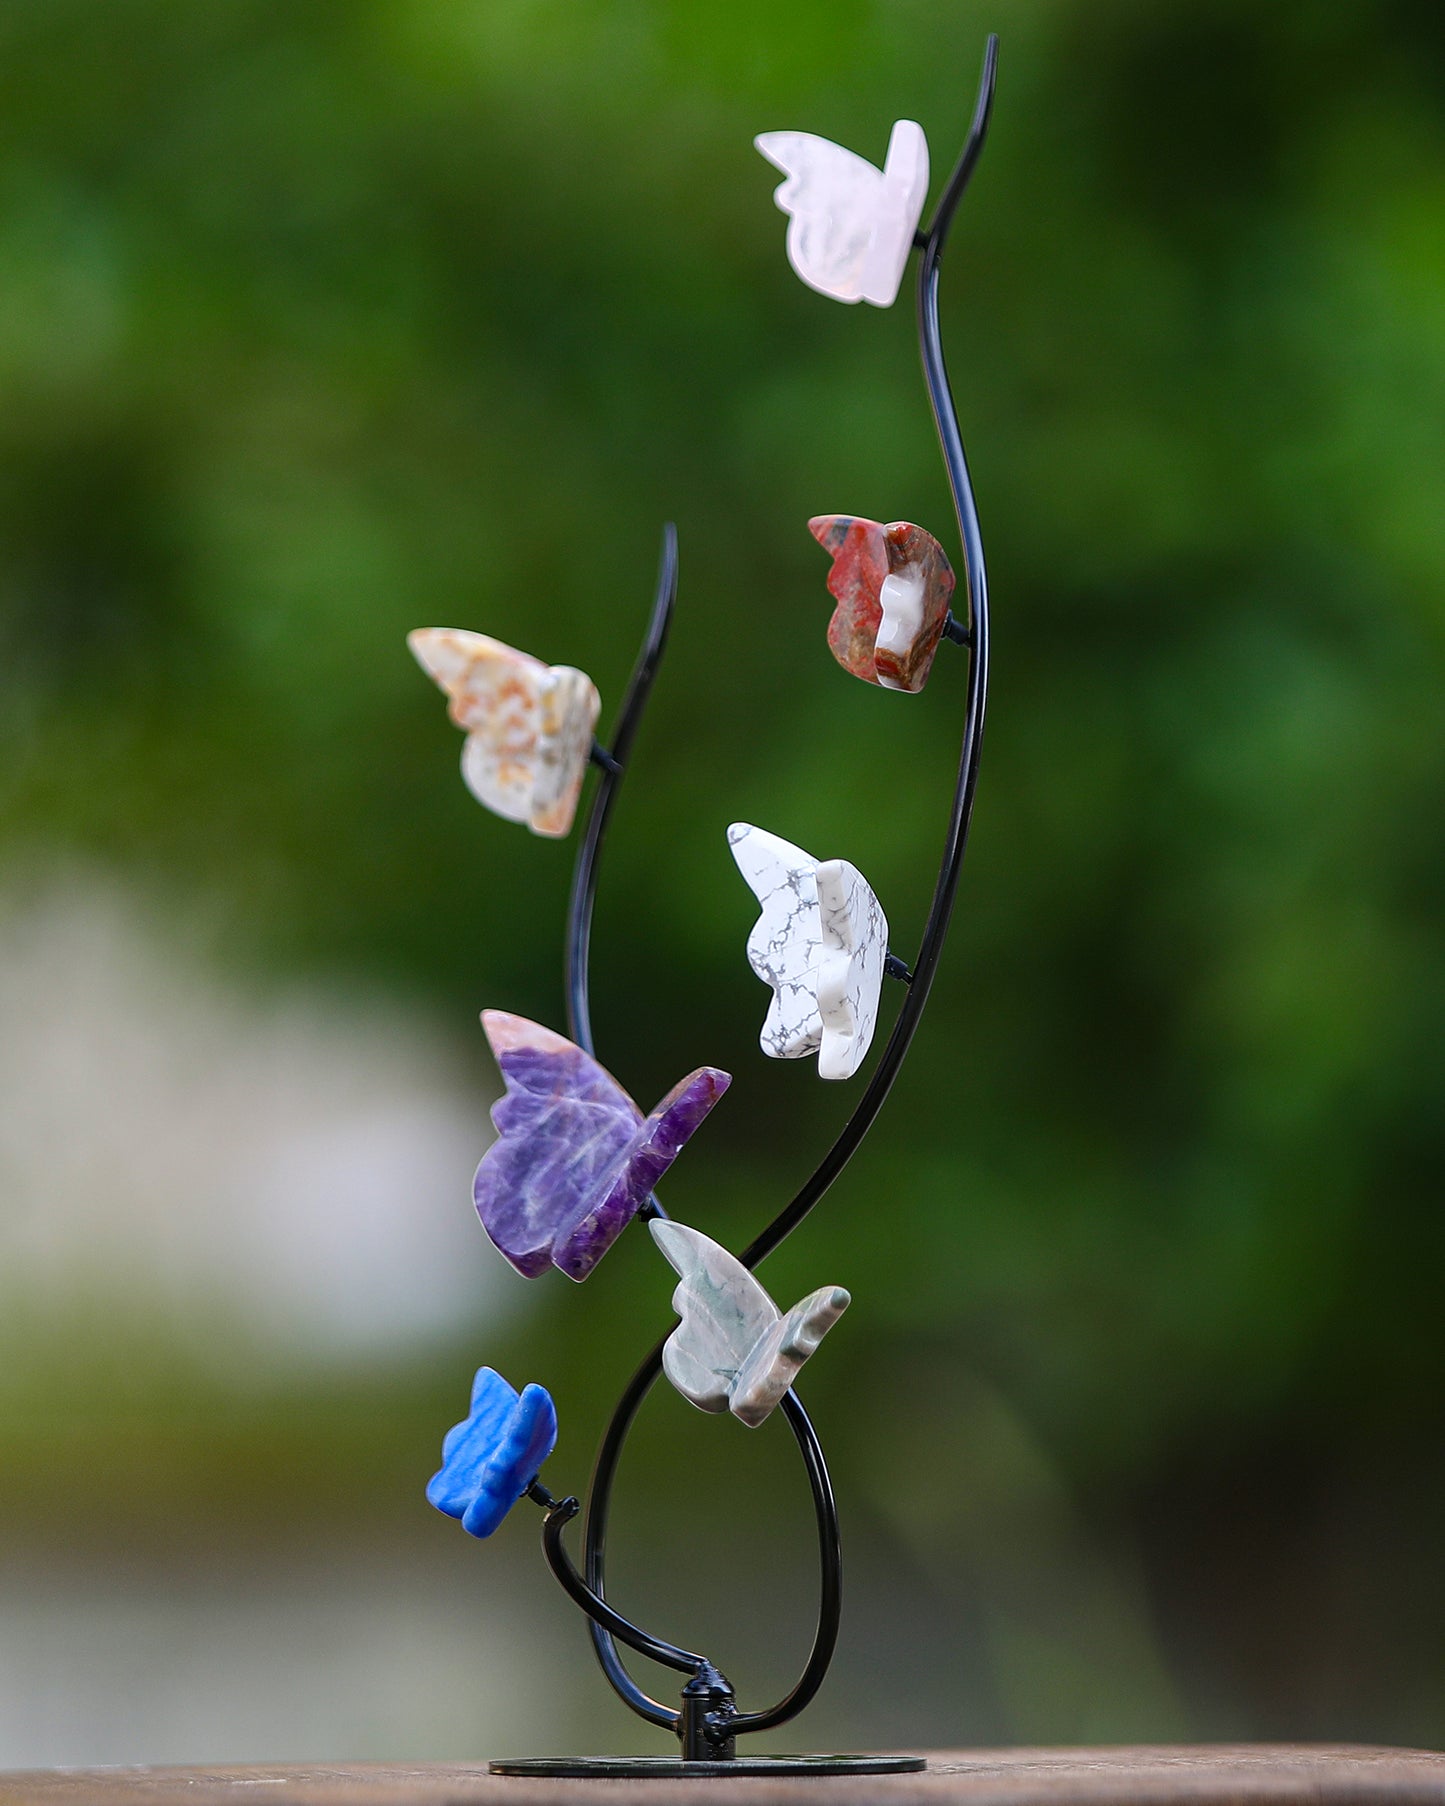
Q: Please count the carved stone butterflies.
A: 7